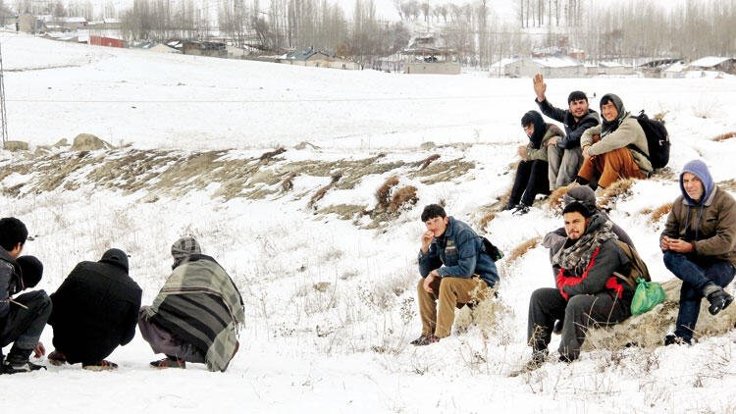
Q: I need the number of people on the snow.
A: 11